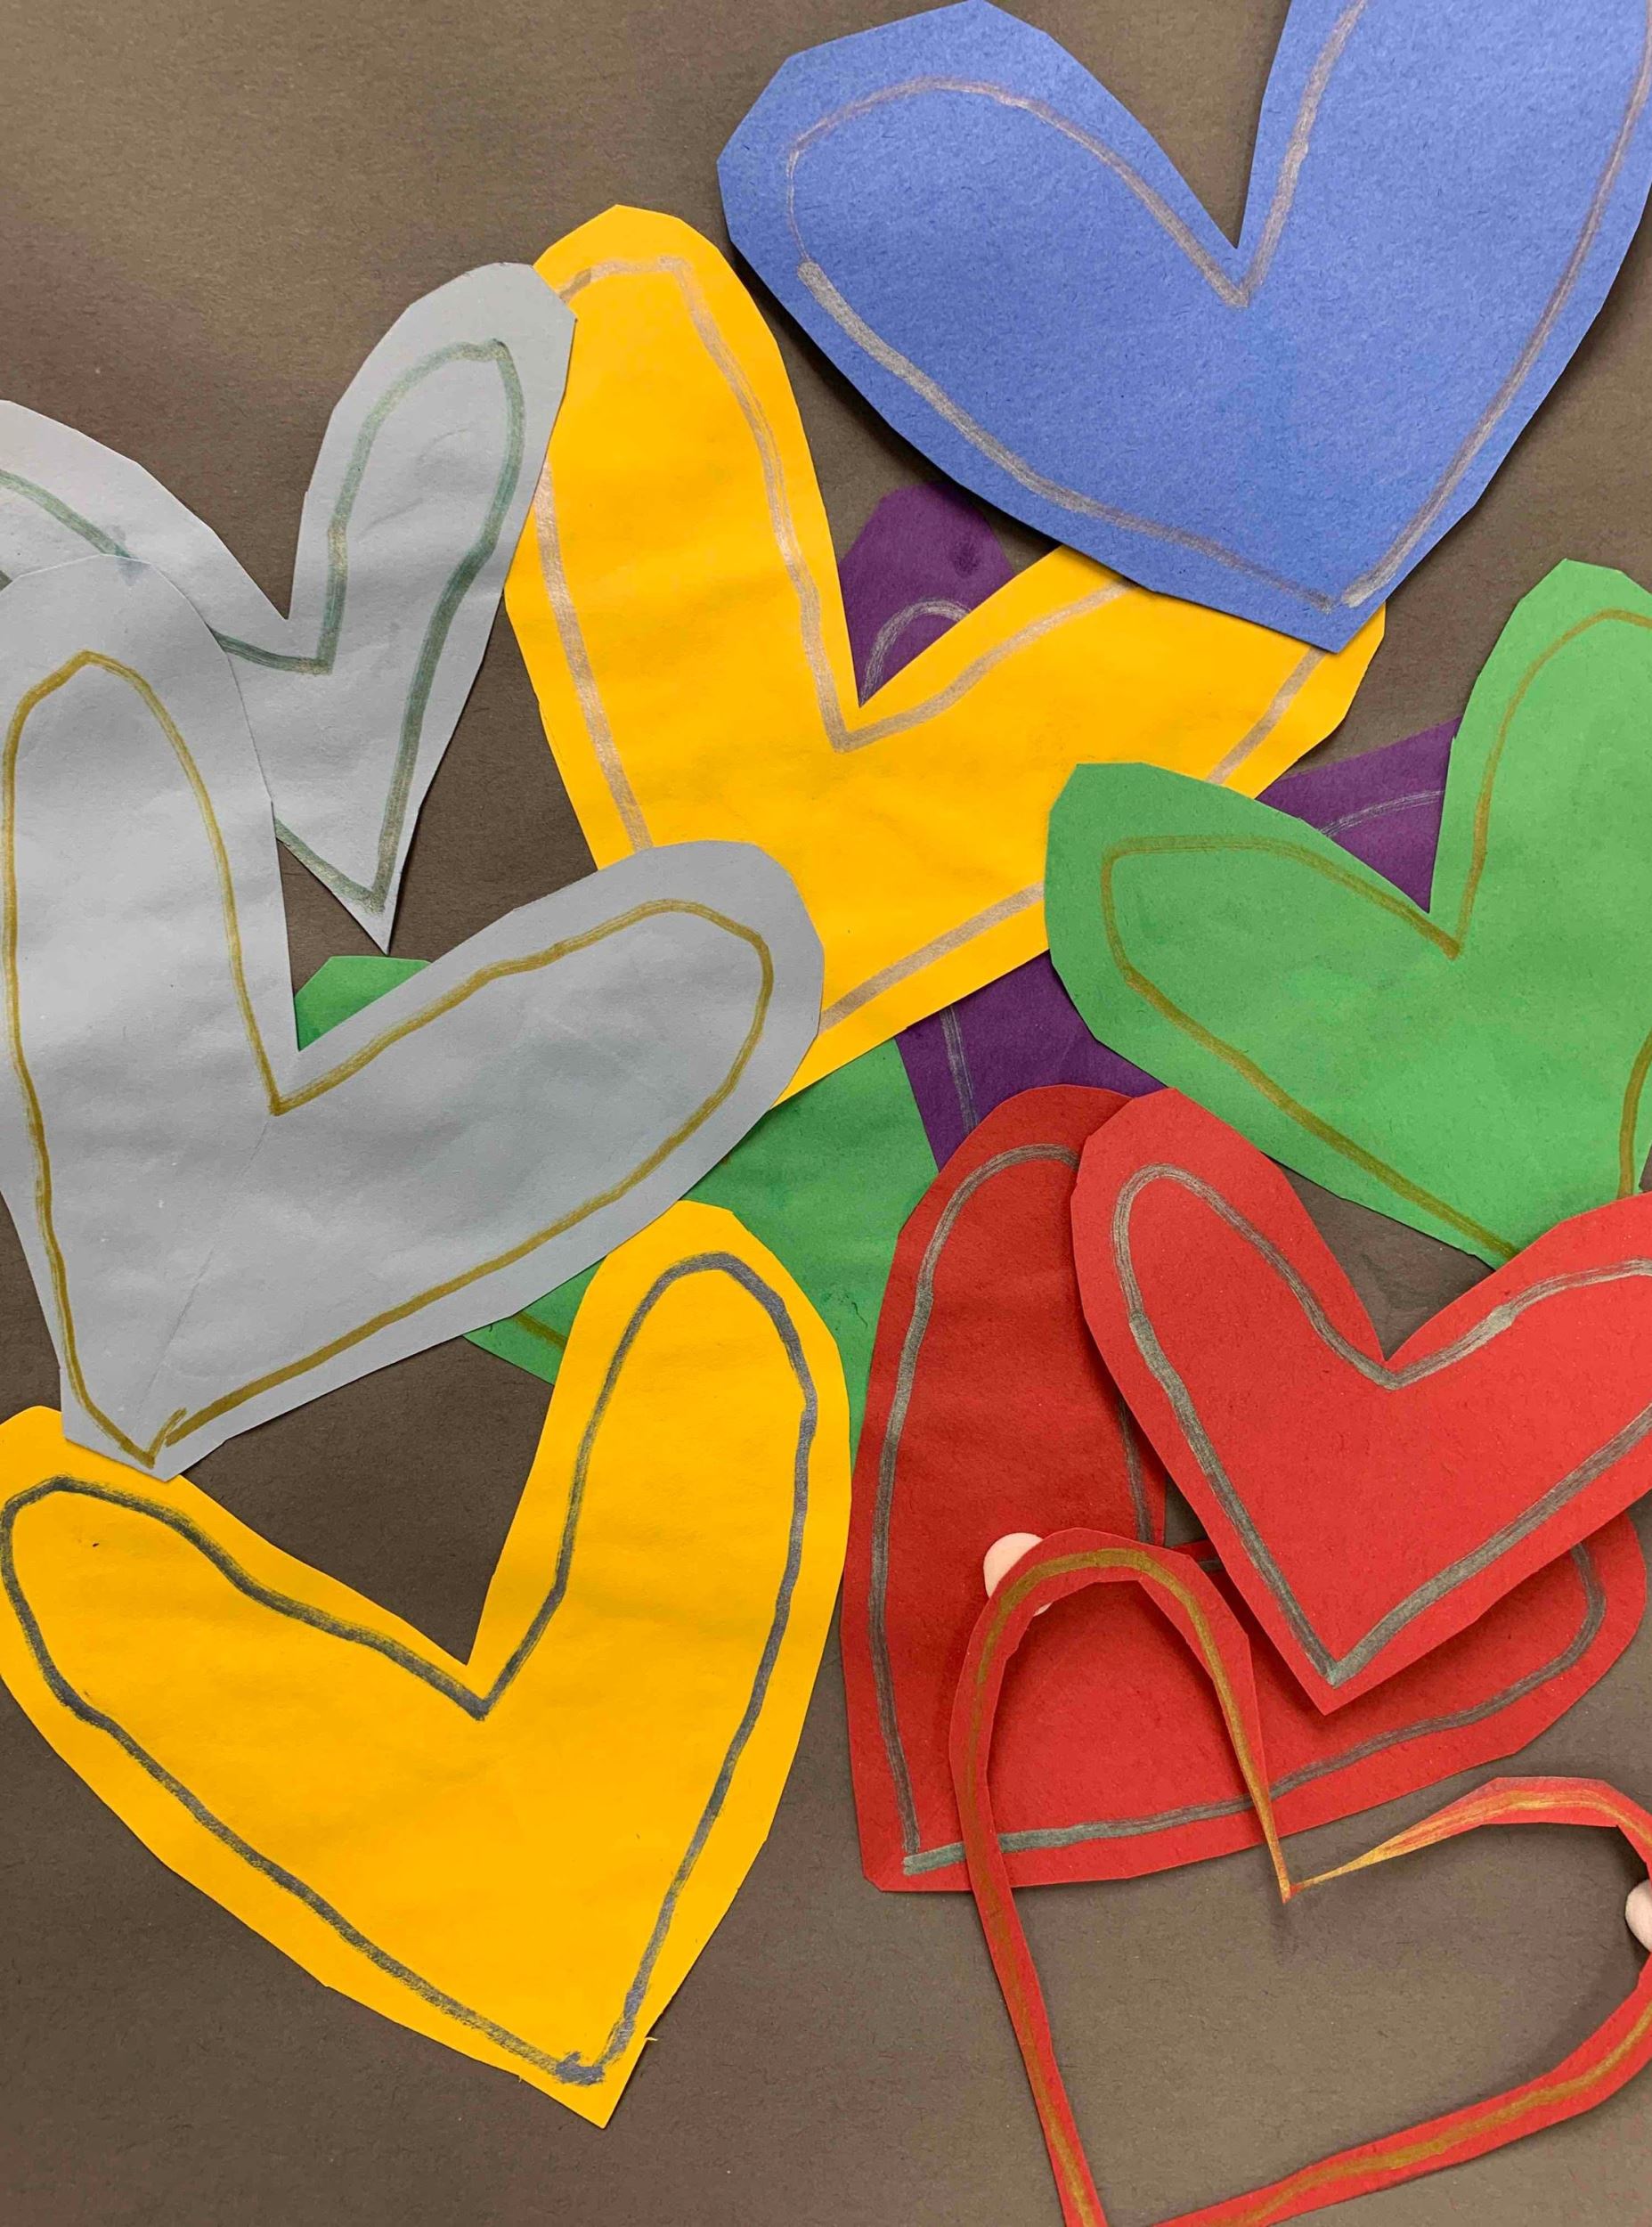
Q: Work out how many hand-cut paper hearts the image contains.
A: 11